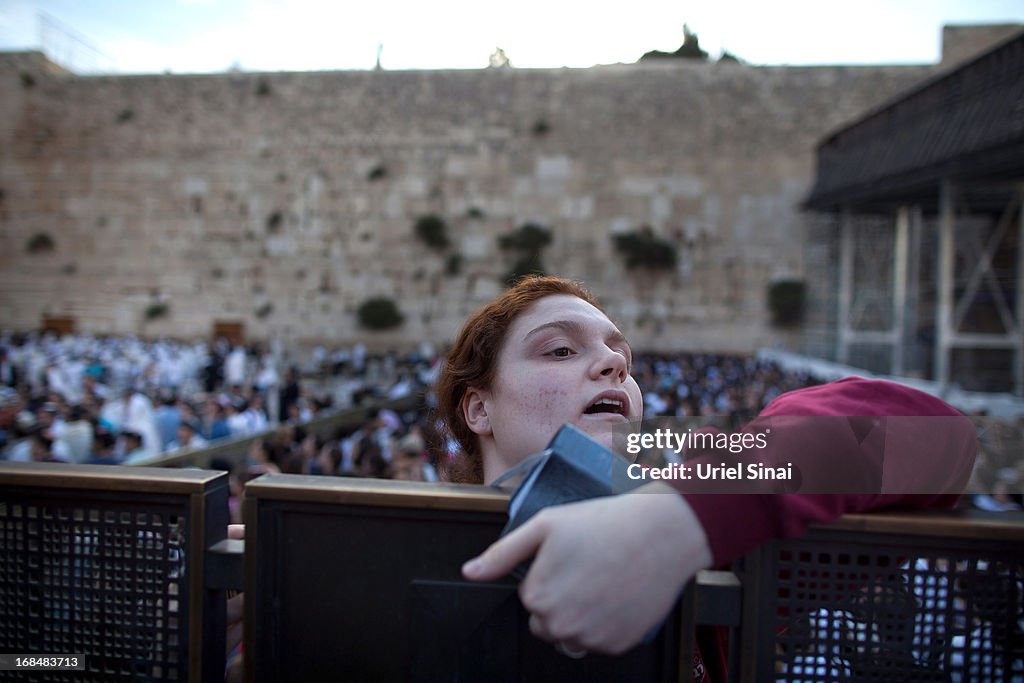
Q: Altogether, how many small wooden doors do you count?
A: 2